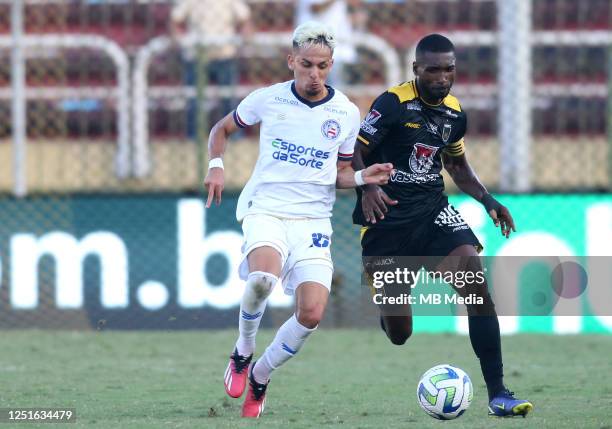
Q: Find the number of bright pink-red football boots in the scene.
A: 2